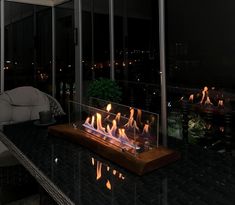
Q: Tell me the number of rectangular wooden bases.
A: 1